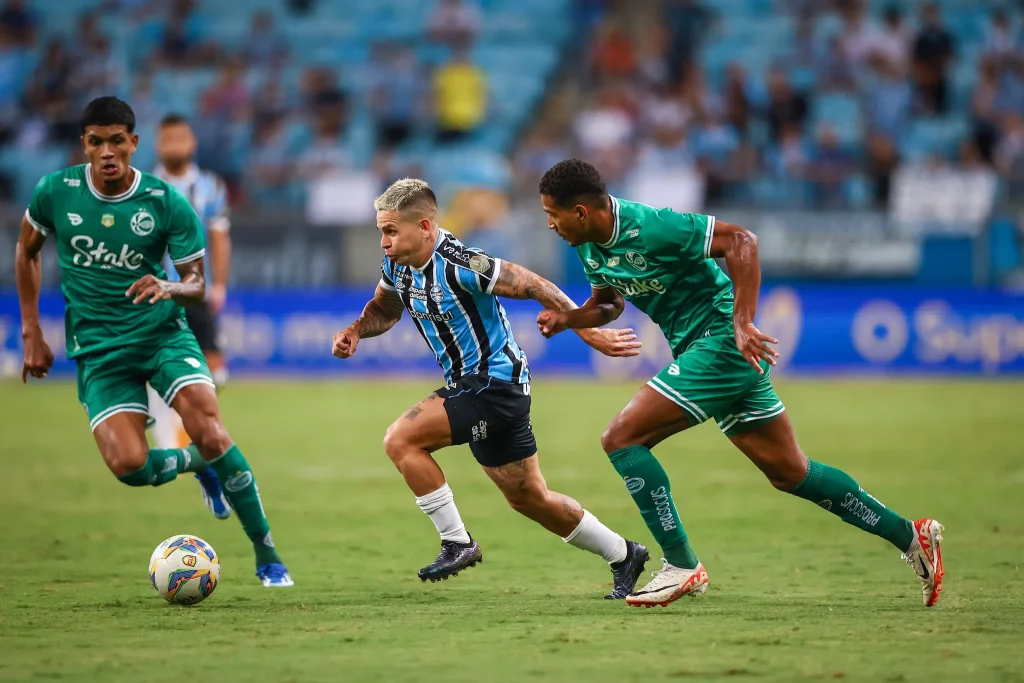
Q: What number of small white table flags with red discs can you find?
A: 0